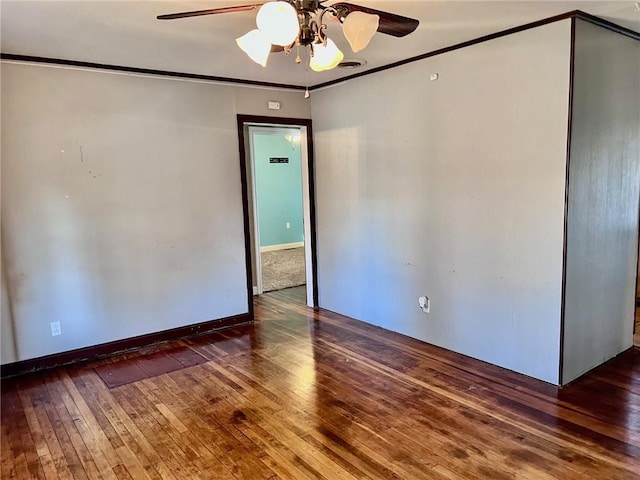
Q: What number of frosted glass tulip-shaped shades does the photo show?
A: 4